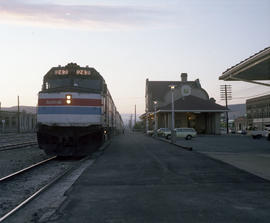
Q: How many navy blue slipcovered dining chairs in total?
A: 0